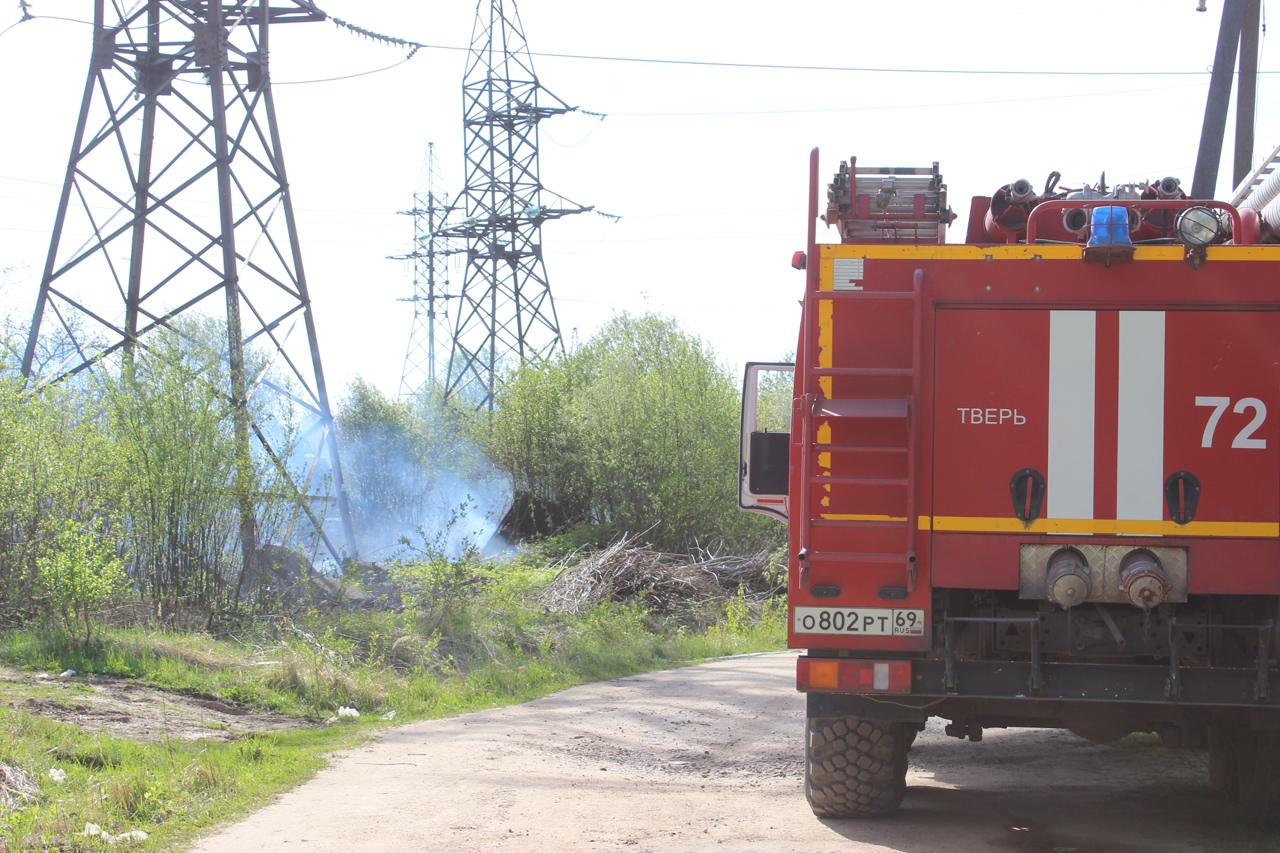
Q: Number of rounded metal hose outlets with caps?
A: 2